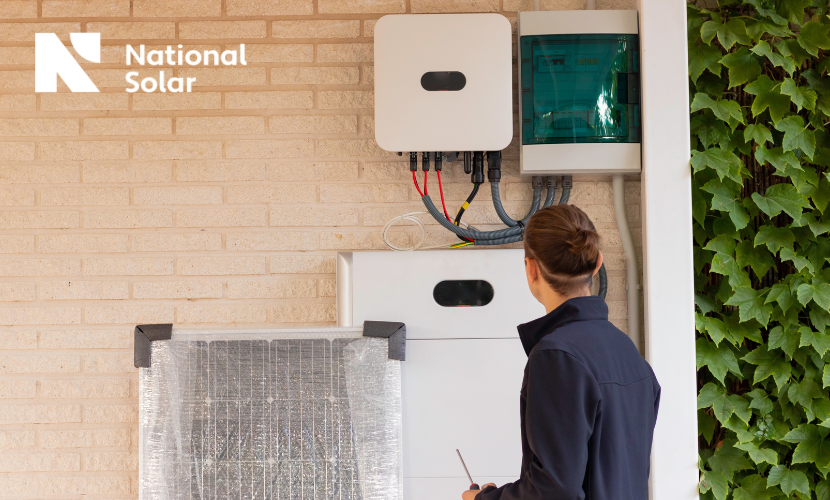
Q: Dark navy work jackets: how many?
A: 1